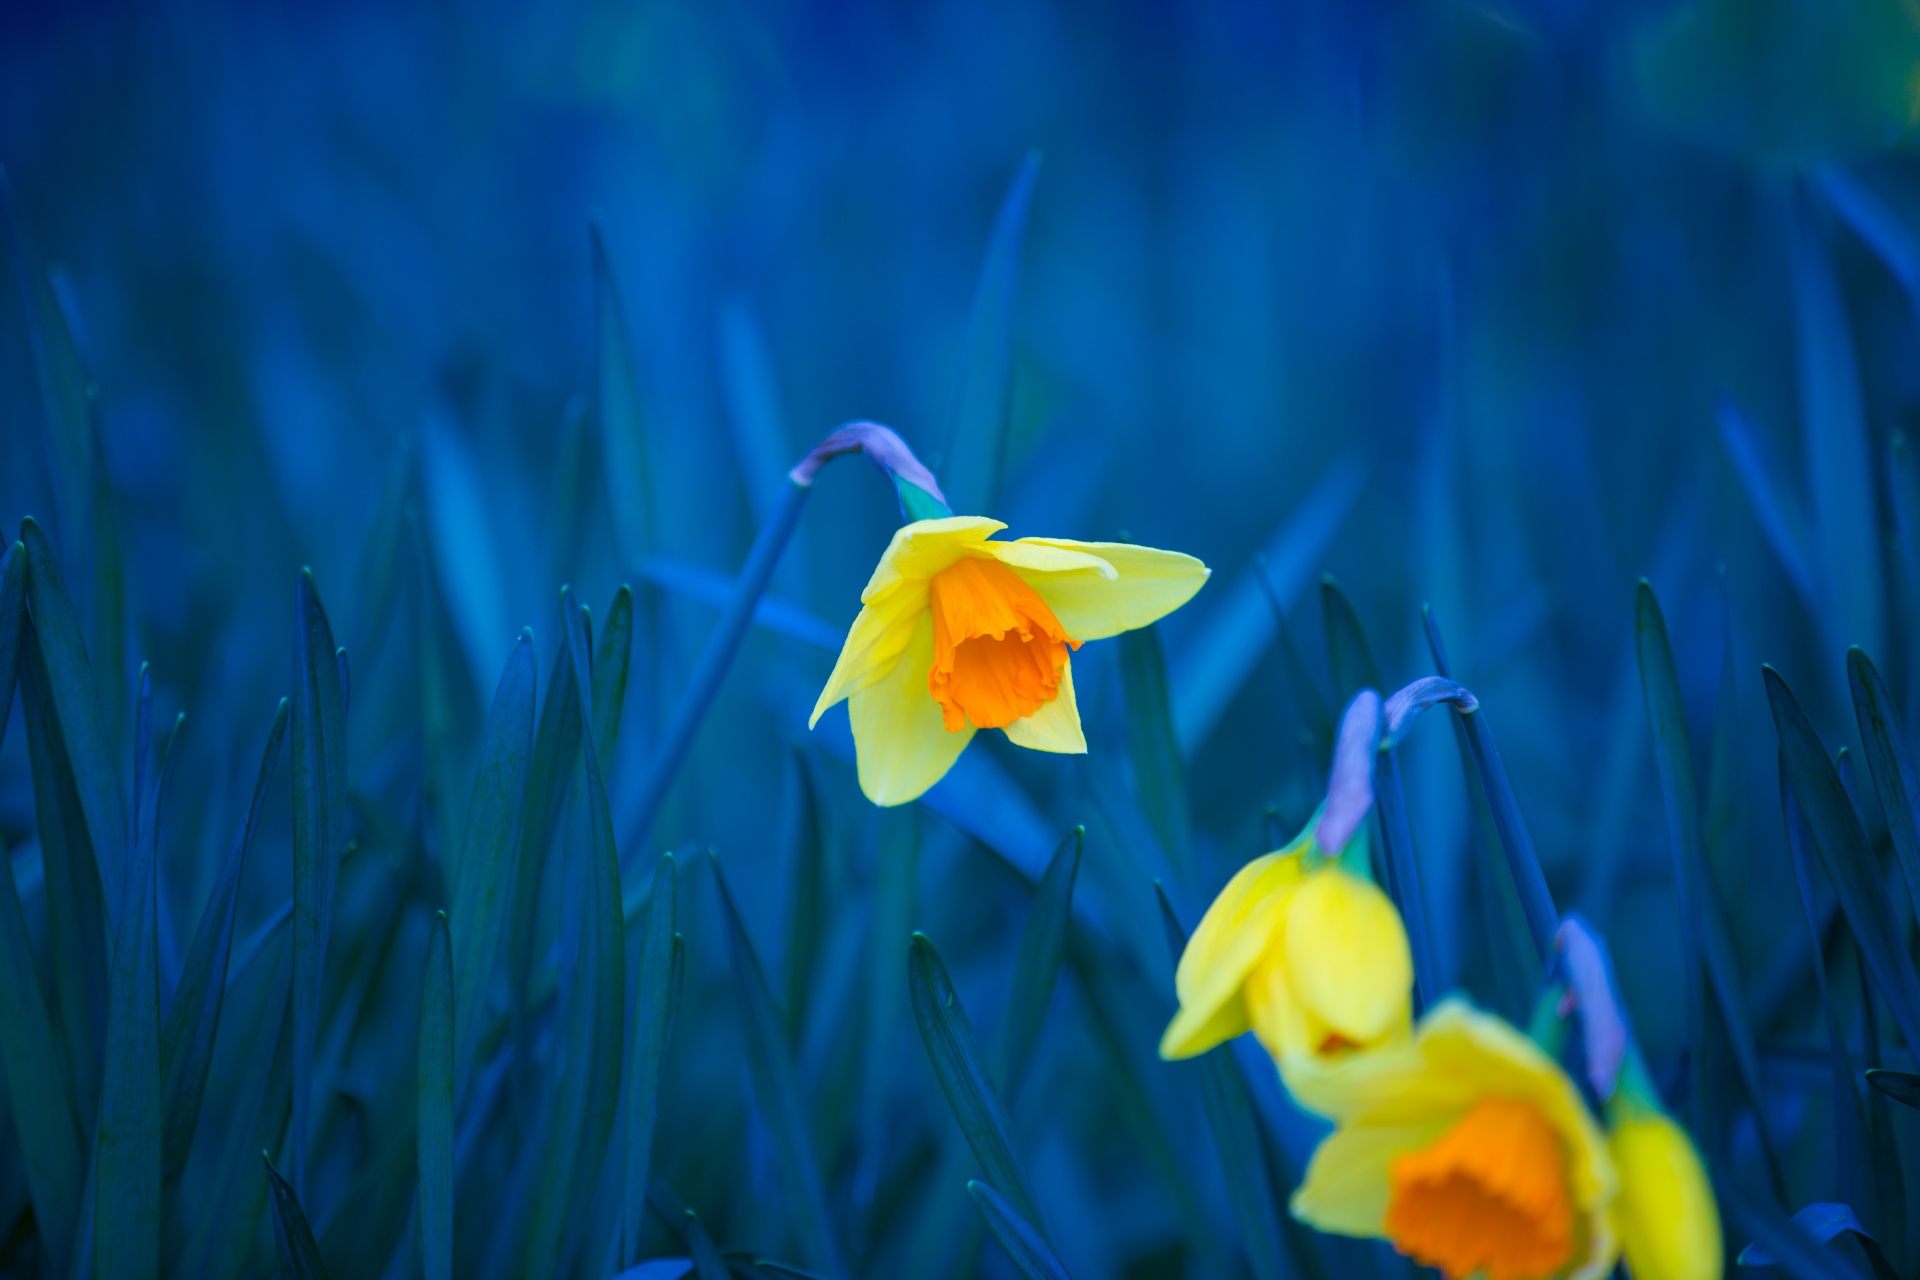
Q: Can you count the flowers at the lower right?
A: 3